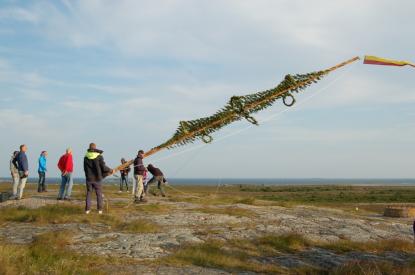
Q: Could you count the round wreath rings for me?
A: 3